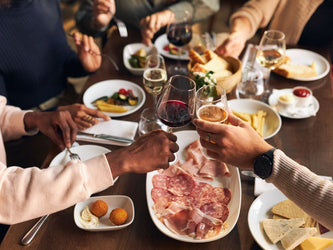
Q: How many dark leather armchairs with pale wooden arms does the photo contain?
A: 0